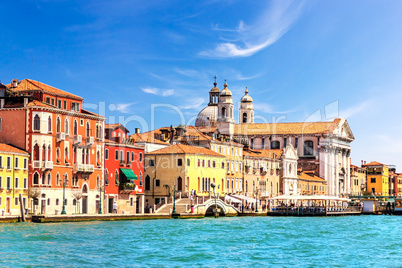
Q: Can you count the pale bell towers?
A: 2